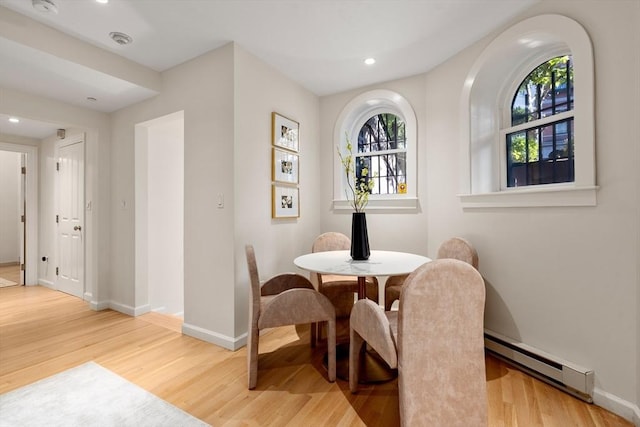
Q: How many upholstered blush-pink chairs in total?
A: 4